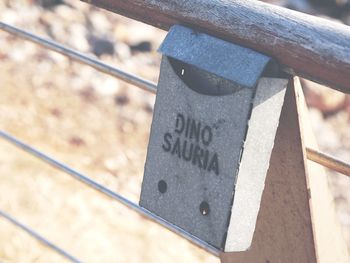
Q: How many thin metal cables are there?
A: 3